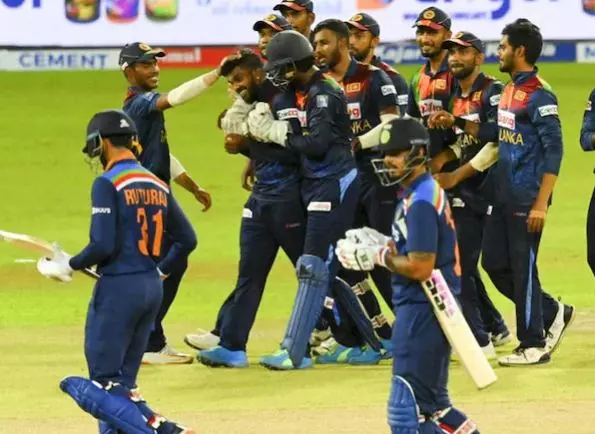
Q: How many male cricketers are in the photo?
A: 12